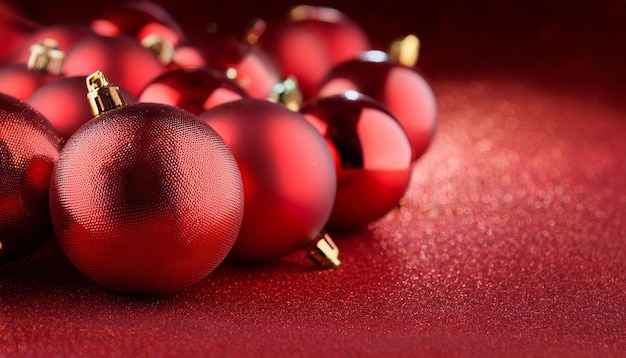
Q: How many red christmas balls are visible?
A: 14